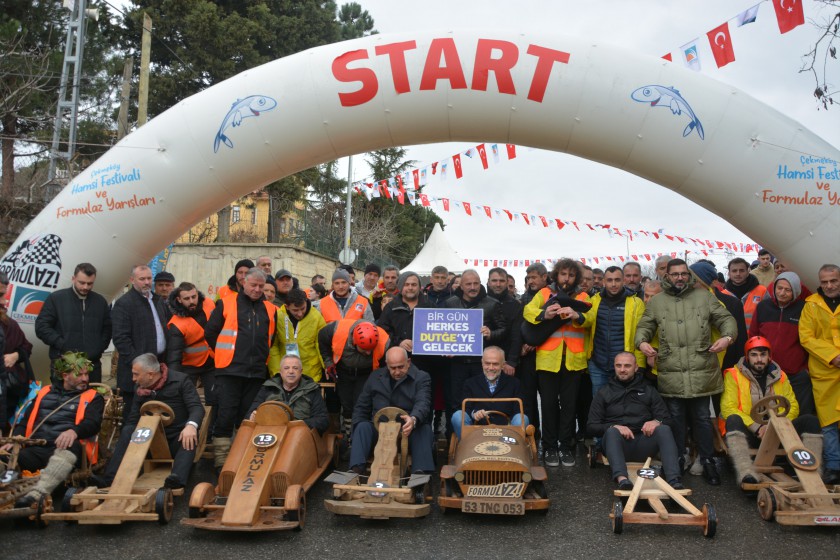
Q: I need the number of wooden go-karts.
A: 7